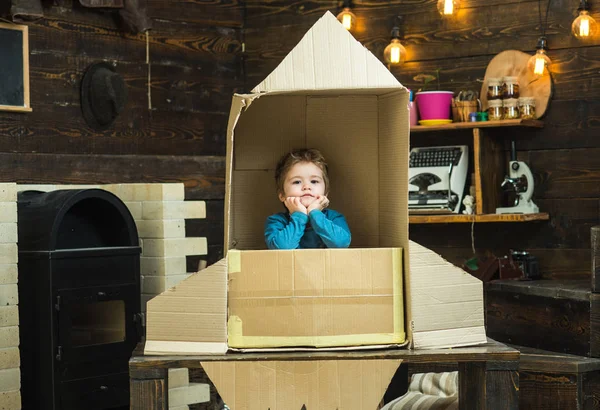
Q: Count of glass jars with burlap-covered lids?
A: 5